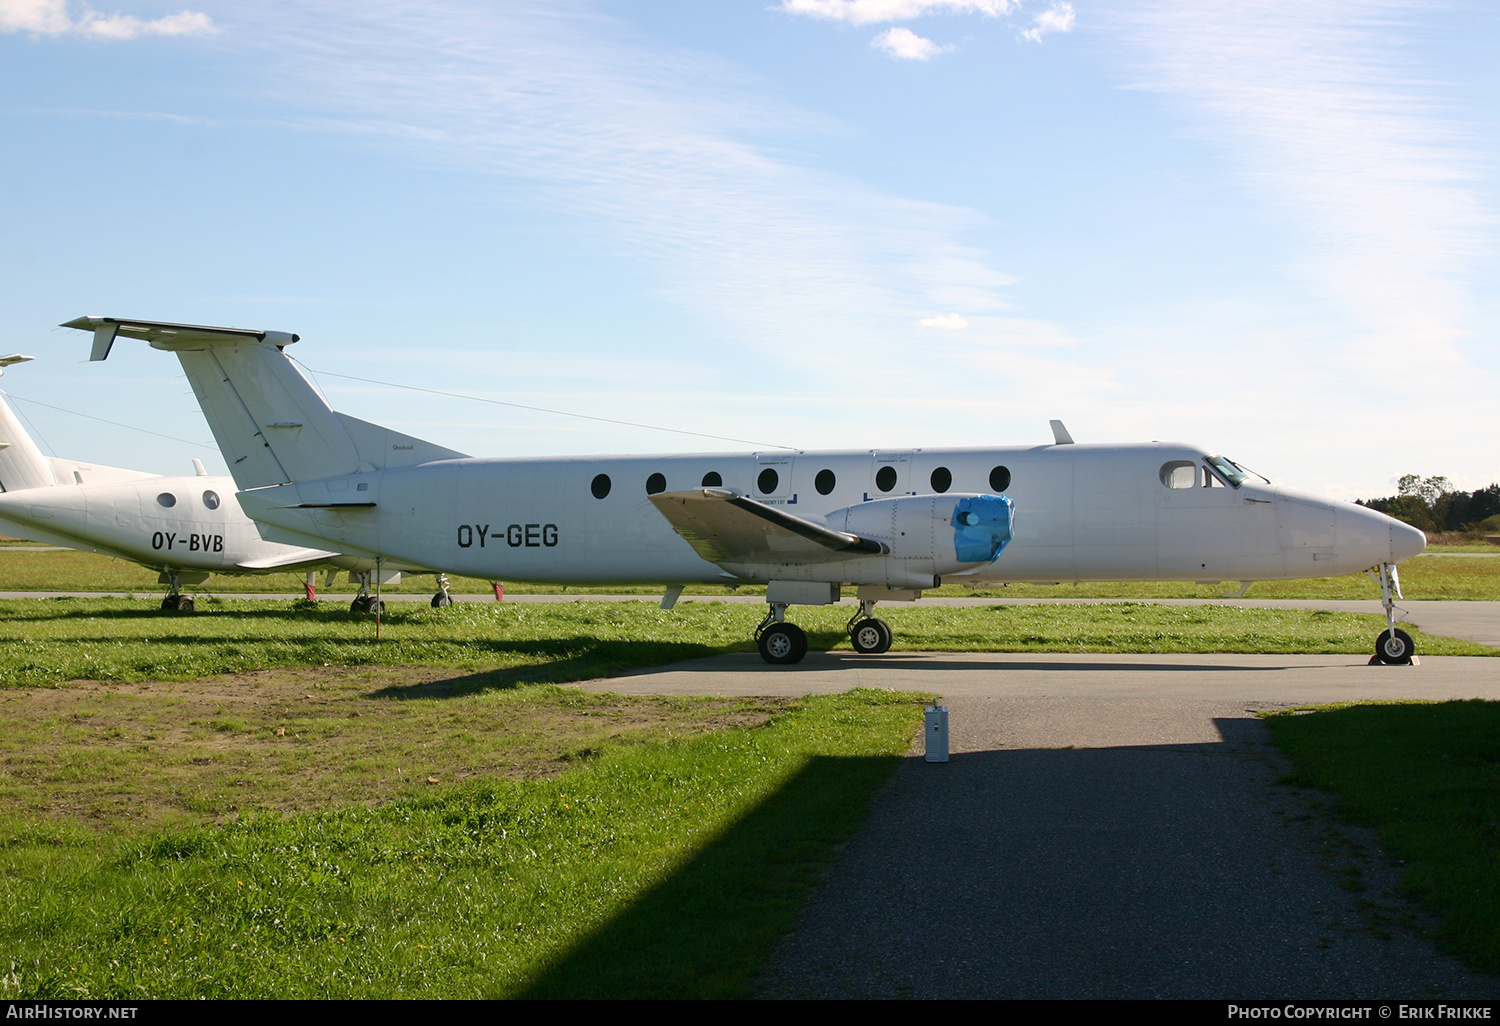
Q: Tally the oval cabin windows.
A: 10